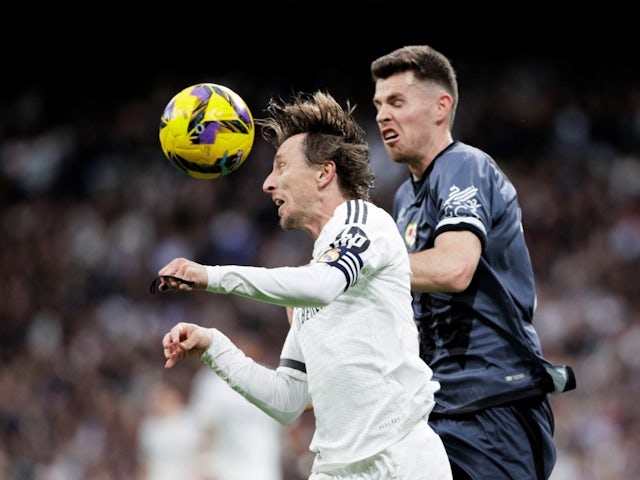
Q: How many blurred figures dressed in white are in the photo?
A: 2